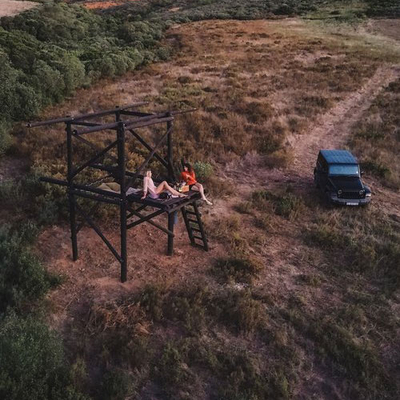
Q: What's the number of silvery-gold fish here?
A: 0